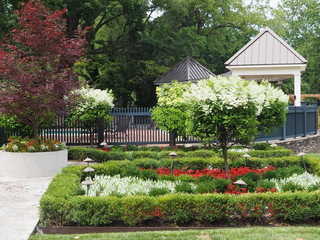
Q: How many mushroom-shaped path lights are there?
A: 10